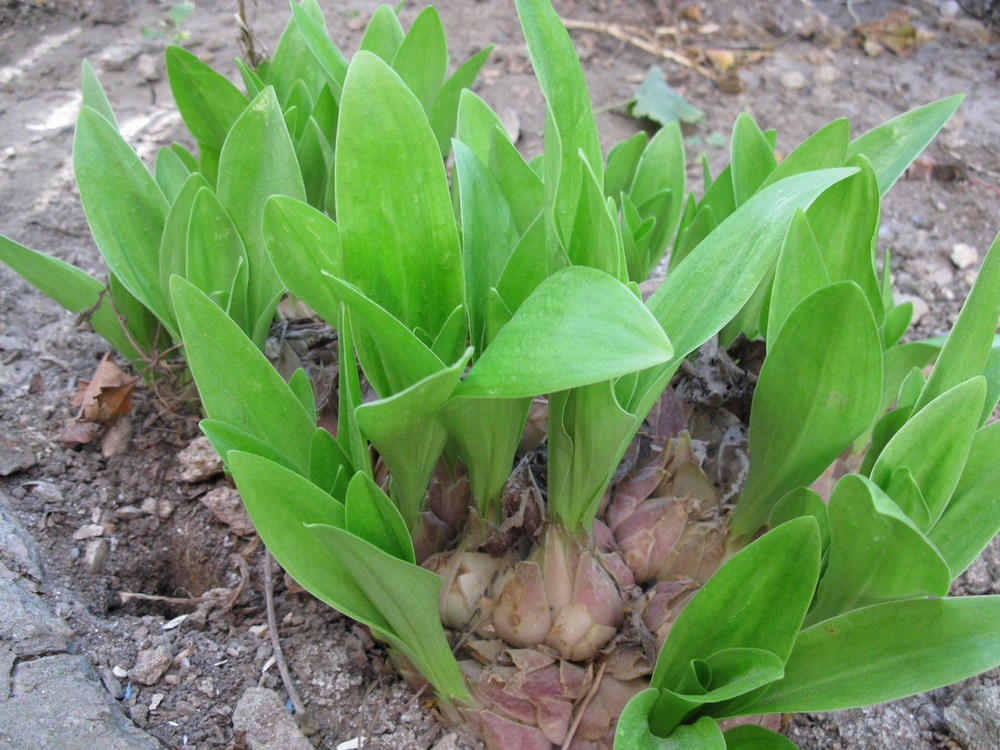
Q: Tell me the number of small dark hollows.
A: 1